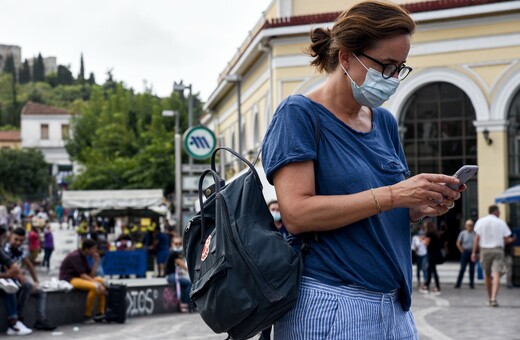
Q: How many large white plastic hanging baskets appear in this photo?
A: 0